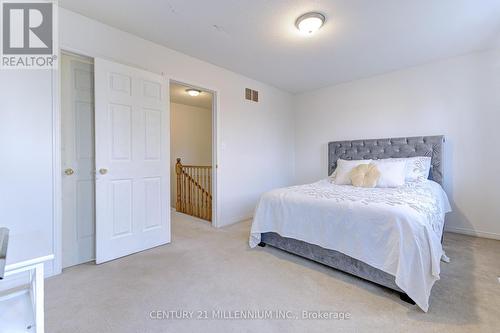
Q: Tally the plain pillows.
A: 2